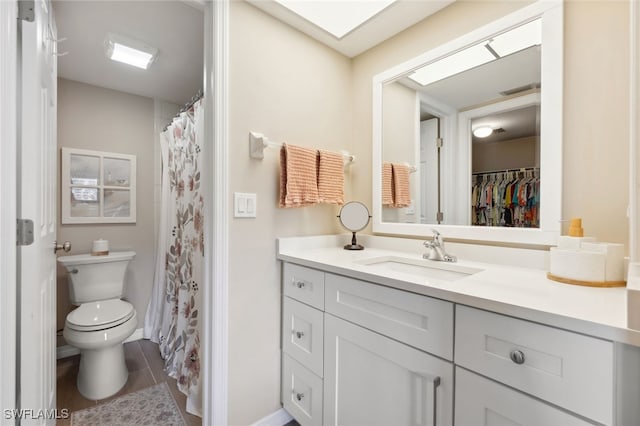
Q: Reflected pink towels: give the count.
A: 2